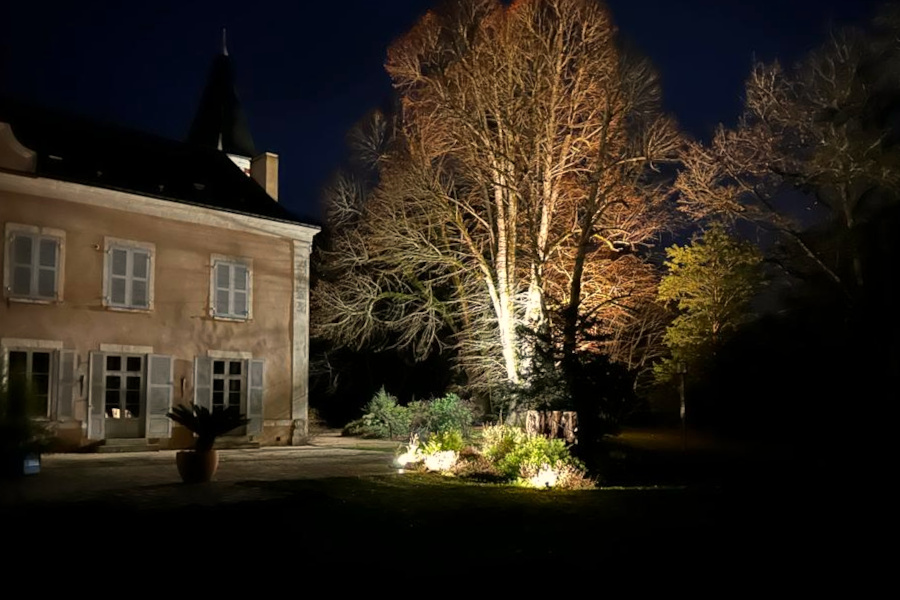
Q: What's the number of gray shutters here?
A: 11